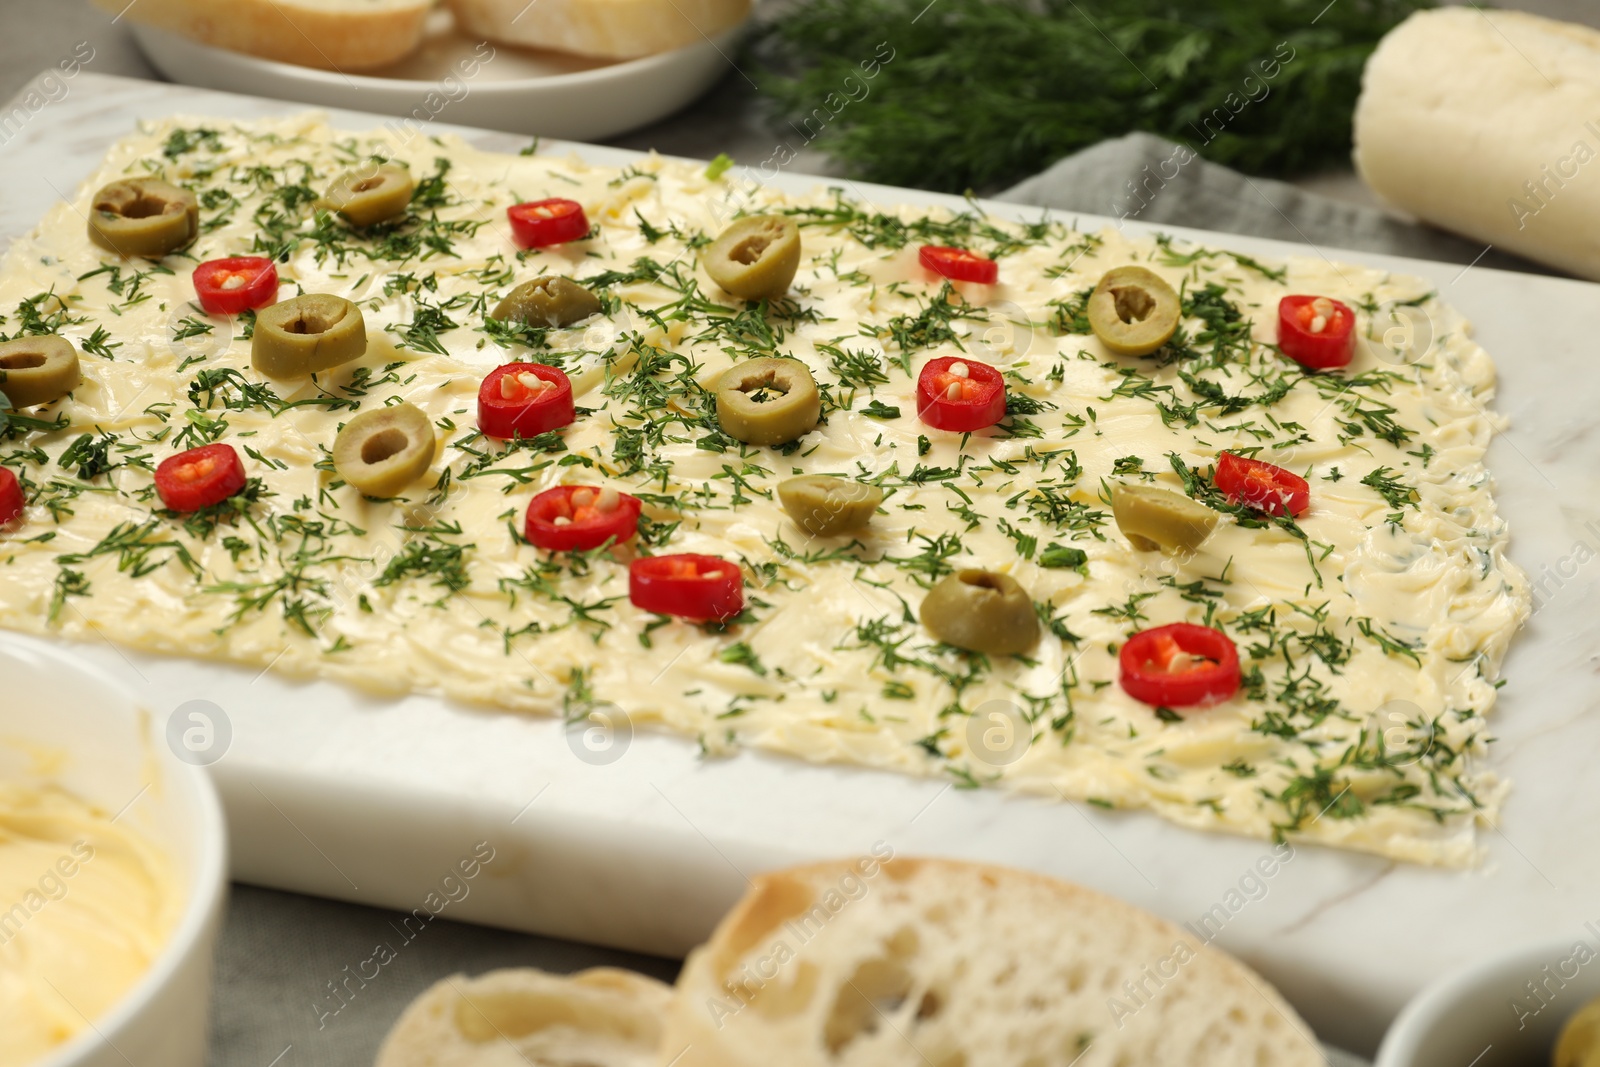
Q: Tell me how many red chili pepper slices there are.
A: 12